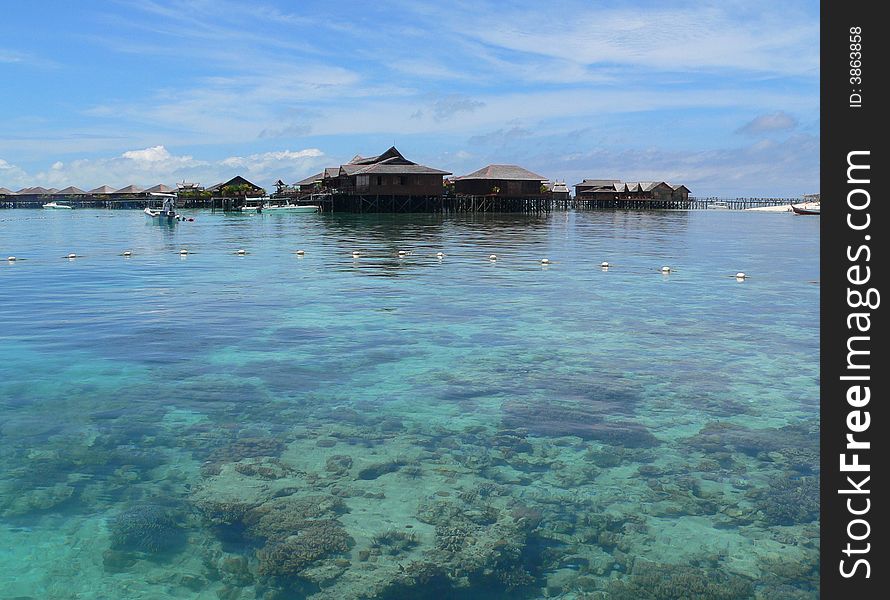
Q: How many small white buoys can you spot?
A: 14